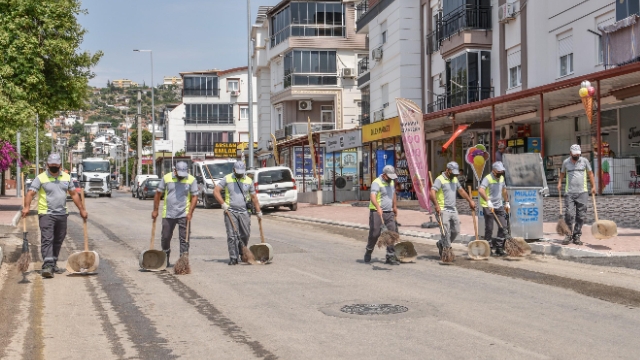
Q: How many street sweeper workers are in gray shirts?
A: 7